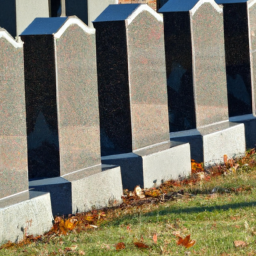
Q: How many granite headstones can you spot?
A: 5